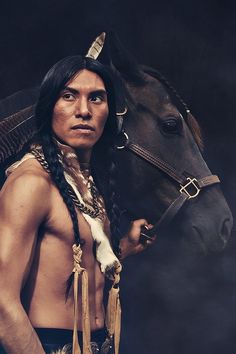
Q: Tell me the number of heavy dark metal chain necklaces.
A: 1